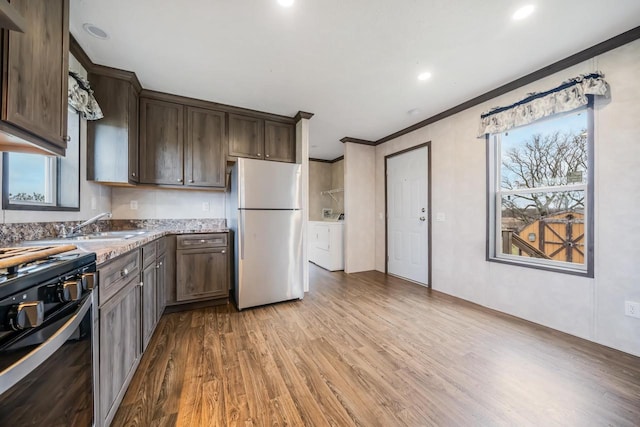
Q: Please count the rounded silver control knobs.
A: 3